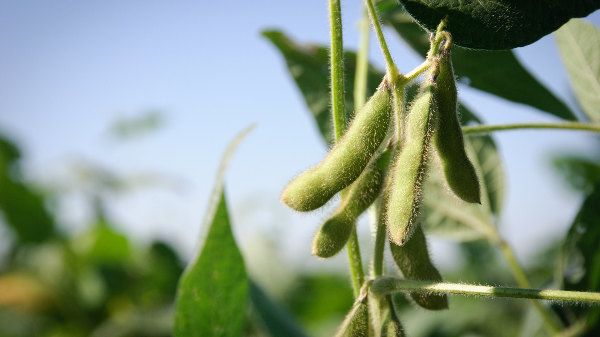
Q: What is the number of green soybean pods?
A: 7